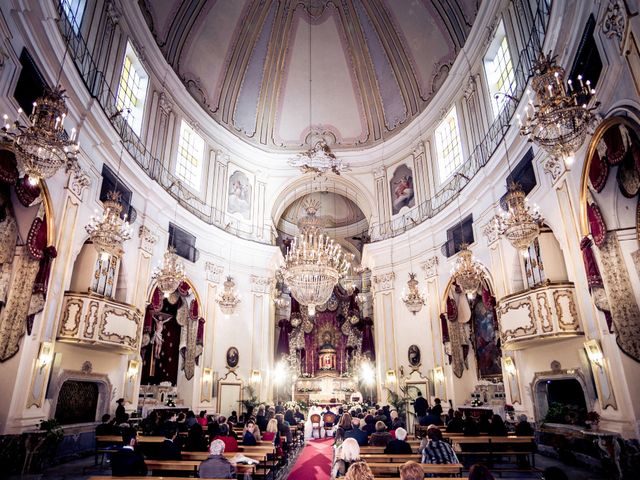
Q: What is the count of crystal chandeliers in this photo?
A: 9